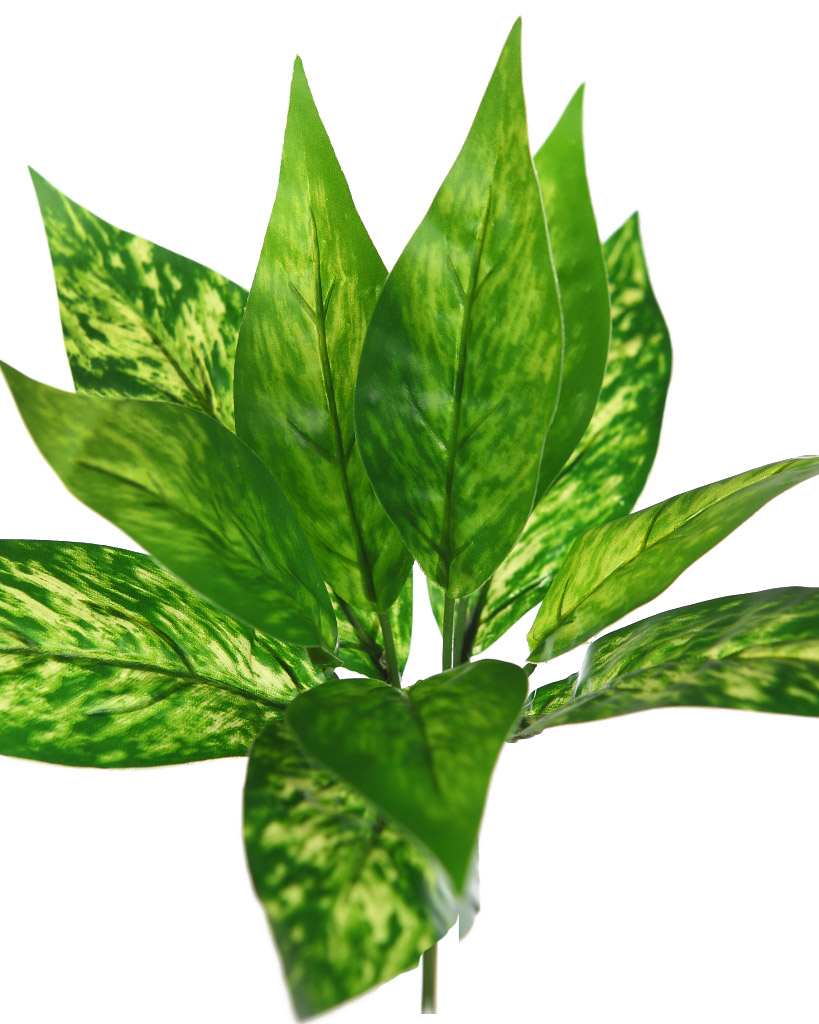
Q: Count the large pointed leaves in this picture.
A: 11